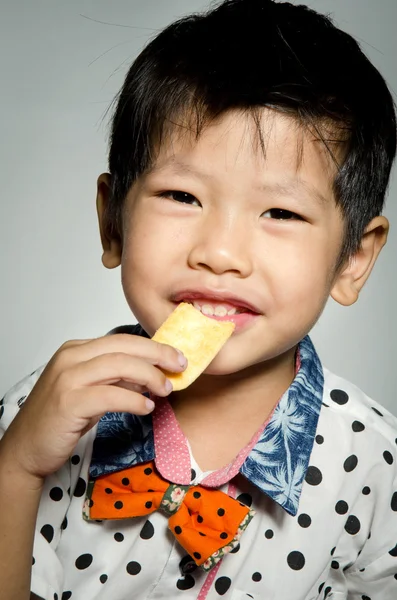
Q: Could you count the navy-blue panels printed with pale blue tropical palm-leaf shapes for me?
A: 2